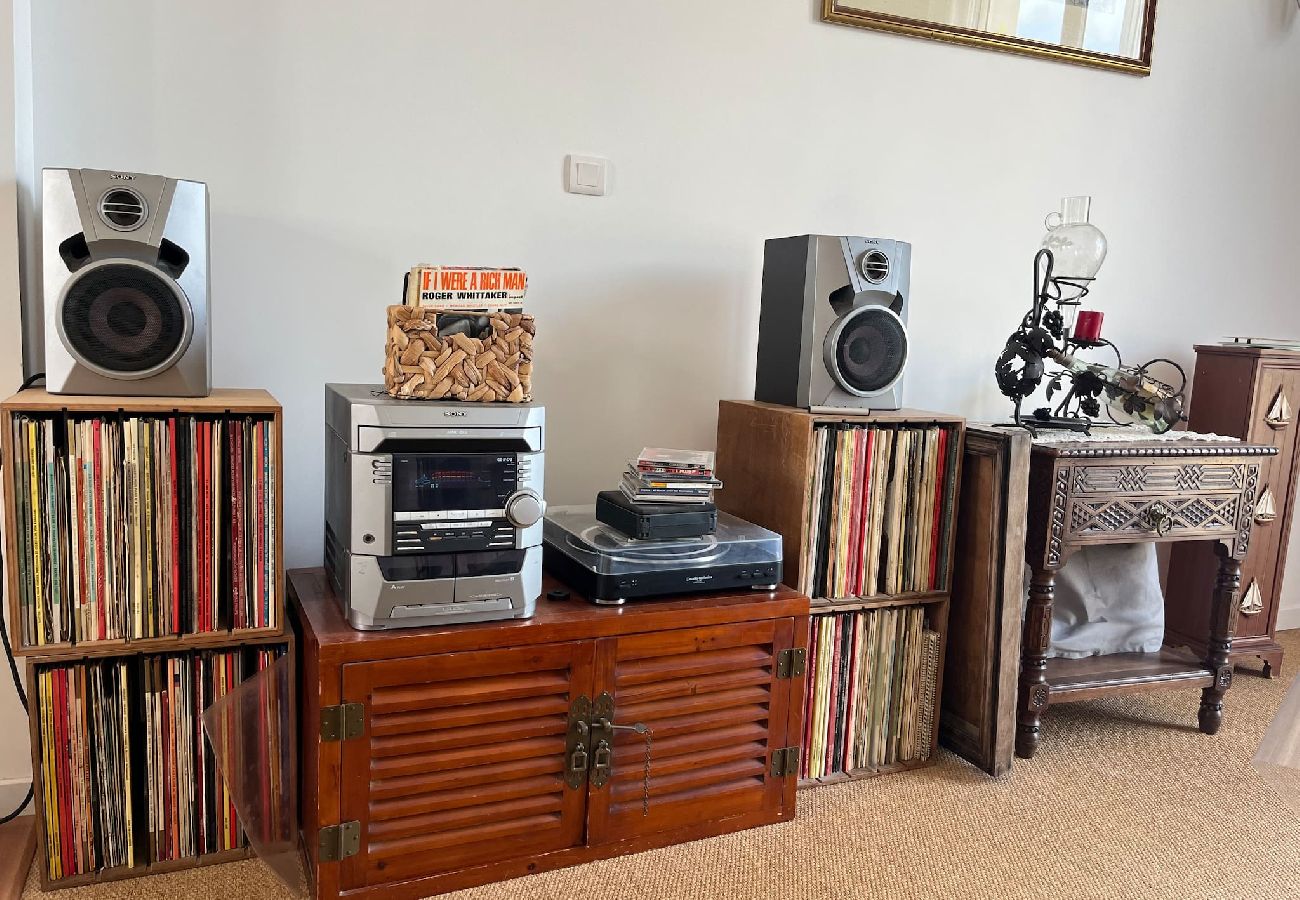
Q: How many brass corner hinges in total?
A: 4